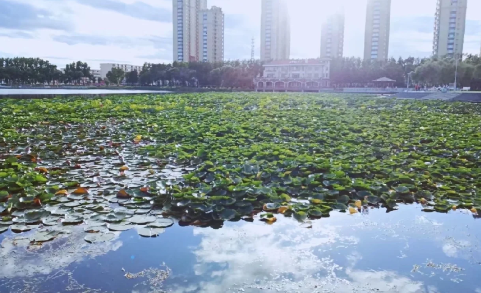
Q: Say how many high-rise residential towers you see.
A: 6